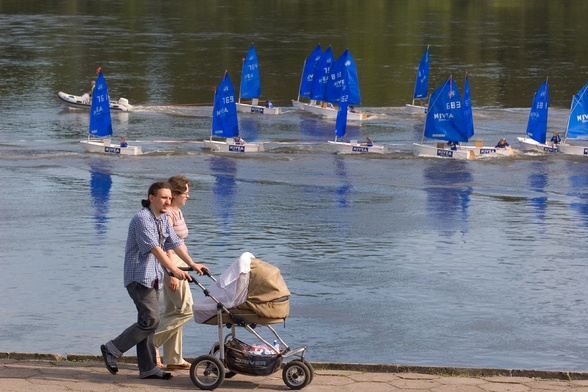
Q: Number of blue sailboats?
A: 12